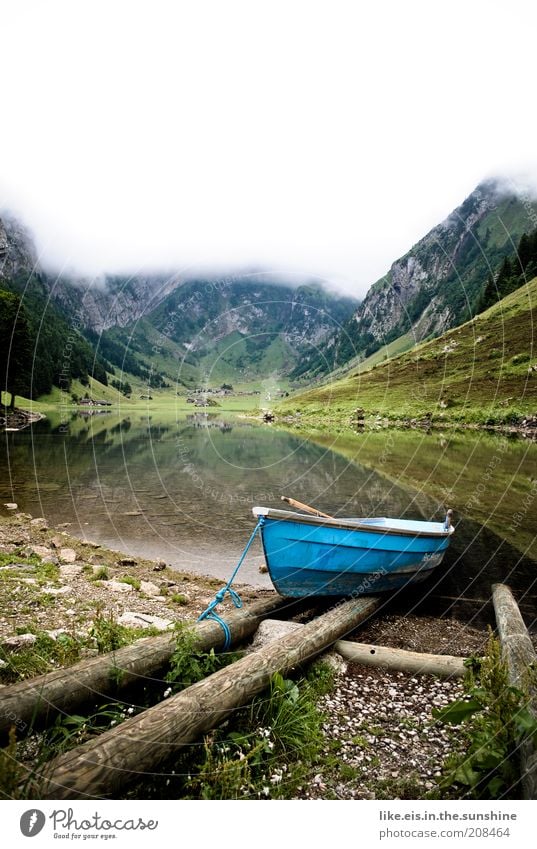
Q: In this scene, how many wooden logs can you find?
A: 4